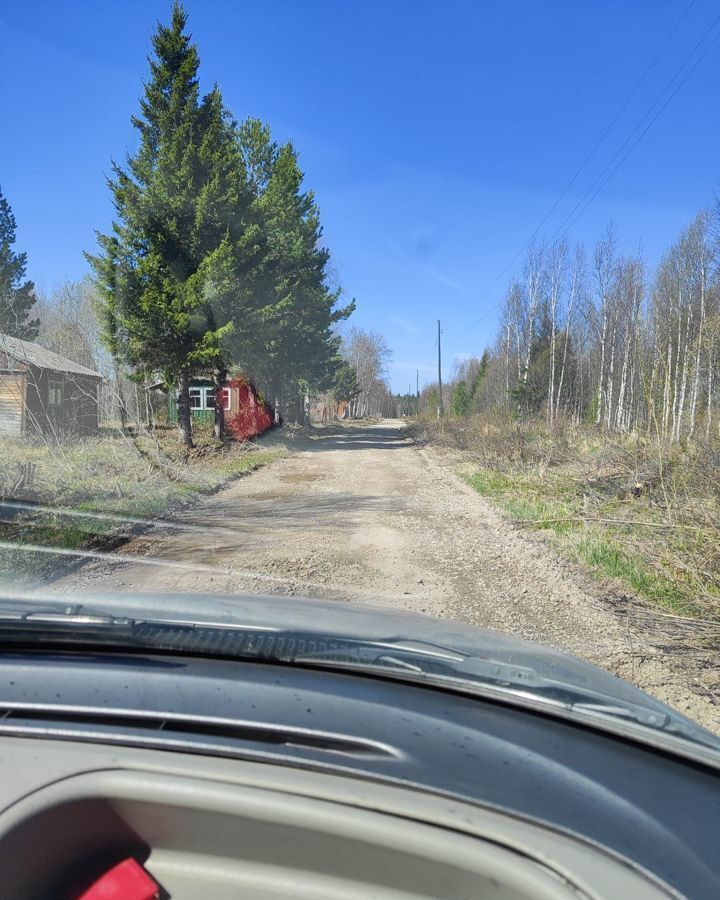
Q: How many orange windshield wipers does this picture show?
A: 0